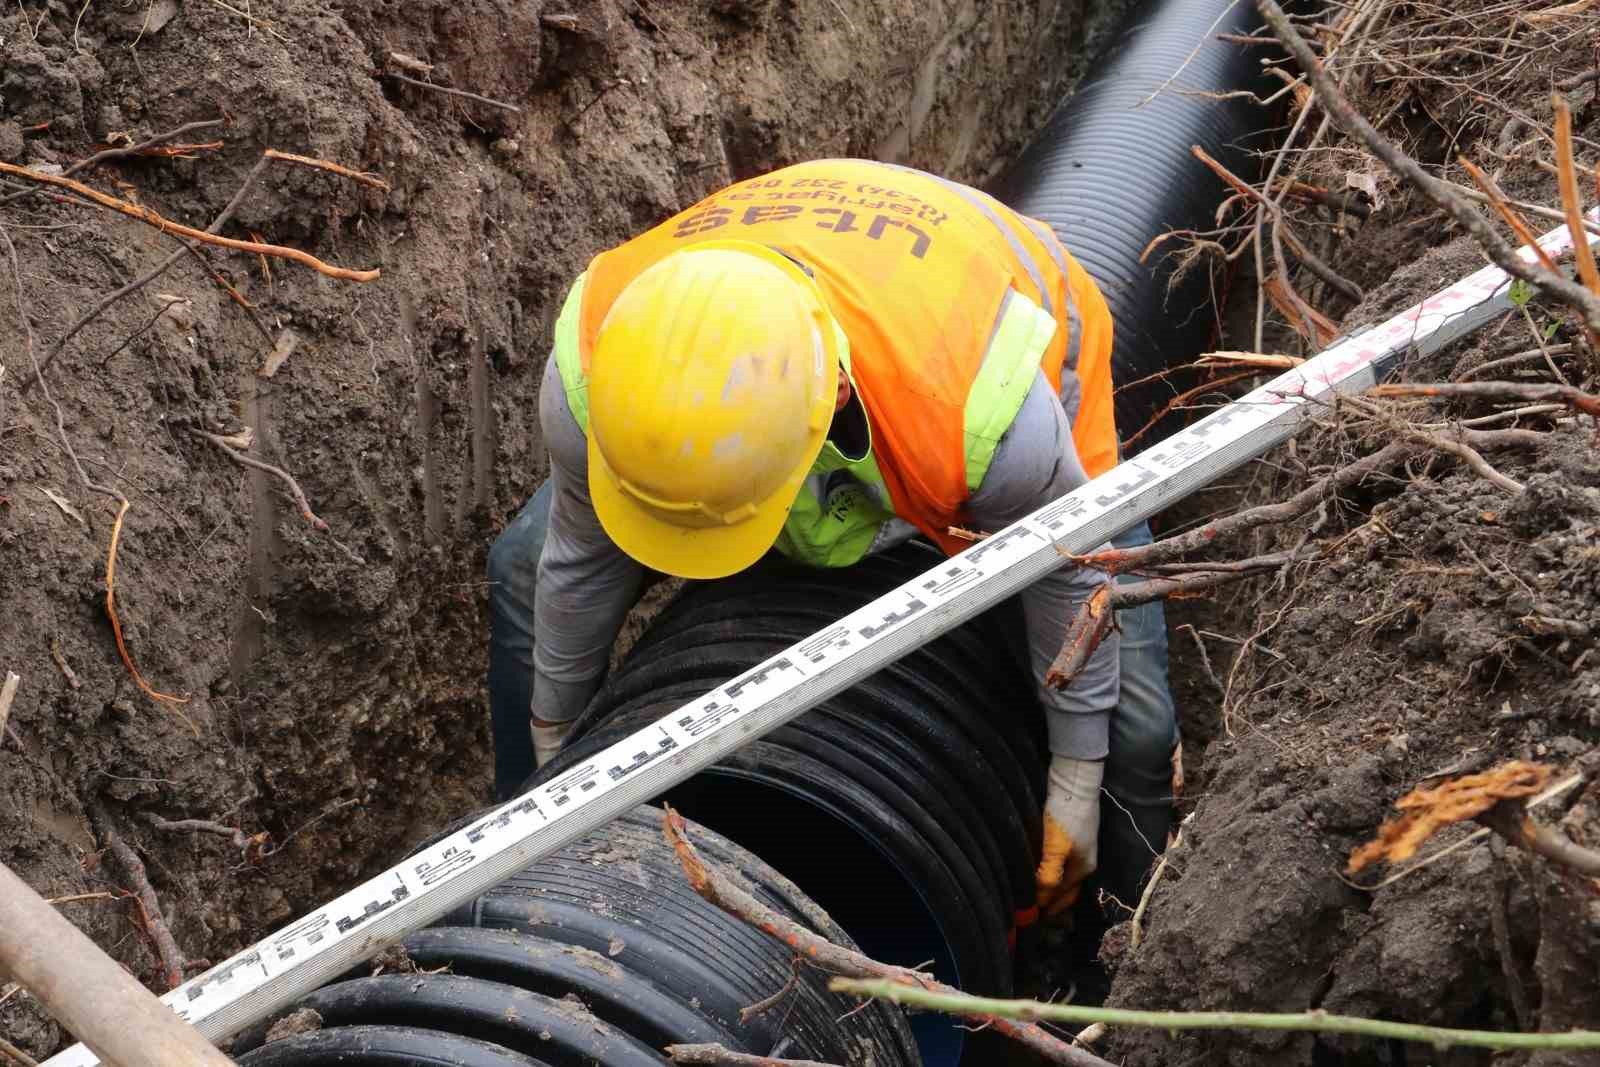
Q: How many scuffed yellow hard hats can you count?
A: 1